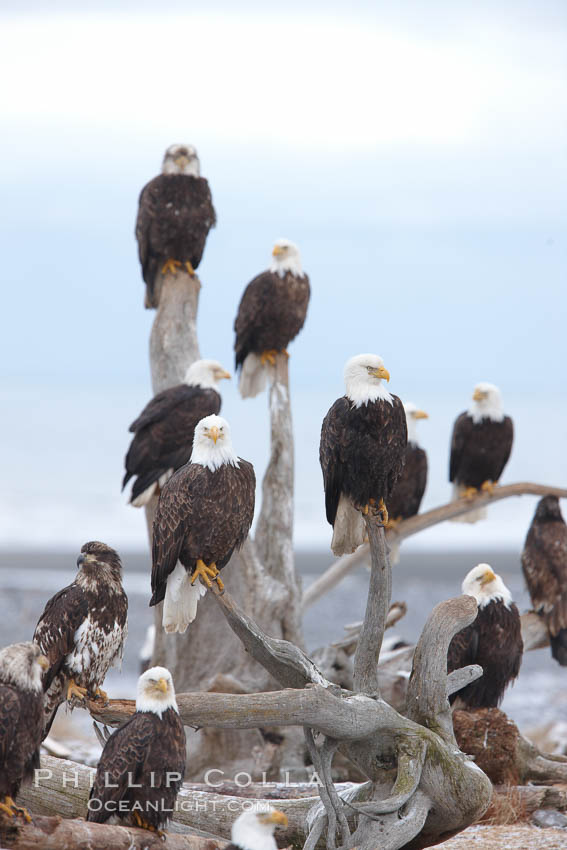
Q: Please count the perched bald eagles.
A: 13